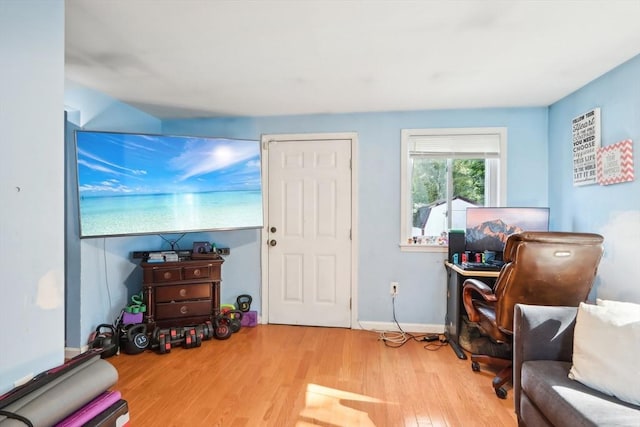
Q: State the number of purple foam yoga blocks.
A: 2